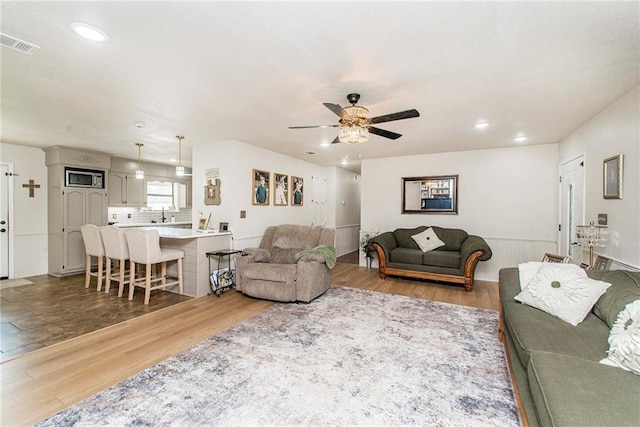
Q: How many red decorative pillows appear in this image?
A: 0